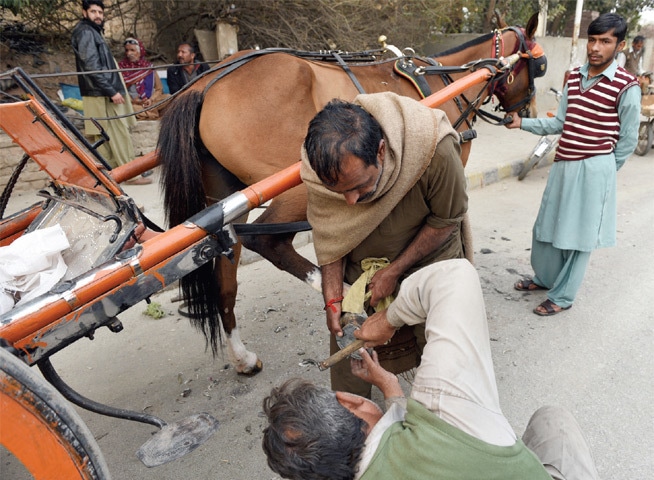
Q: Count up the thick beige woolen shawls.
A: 1